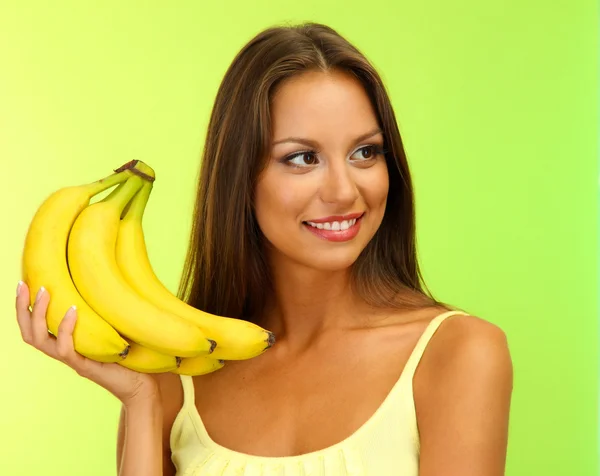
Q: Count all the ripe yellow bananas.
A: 5